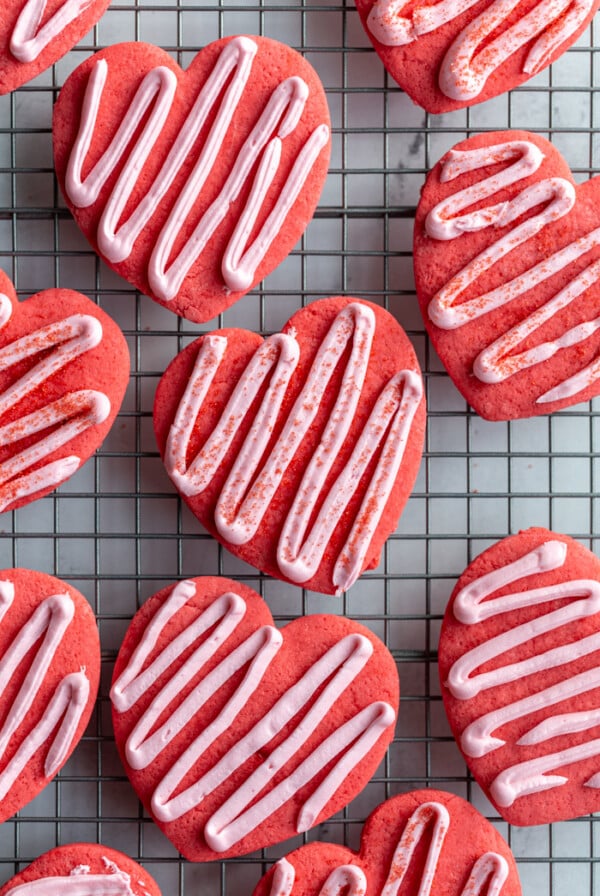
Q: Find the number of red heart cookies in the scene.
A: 11